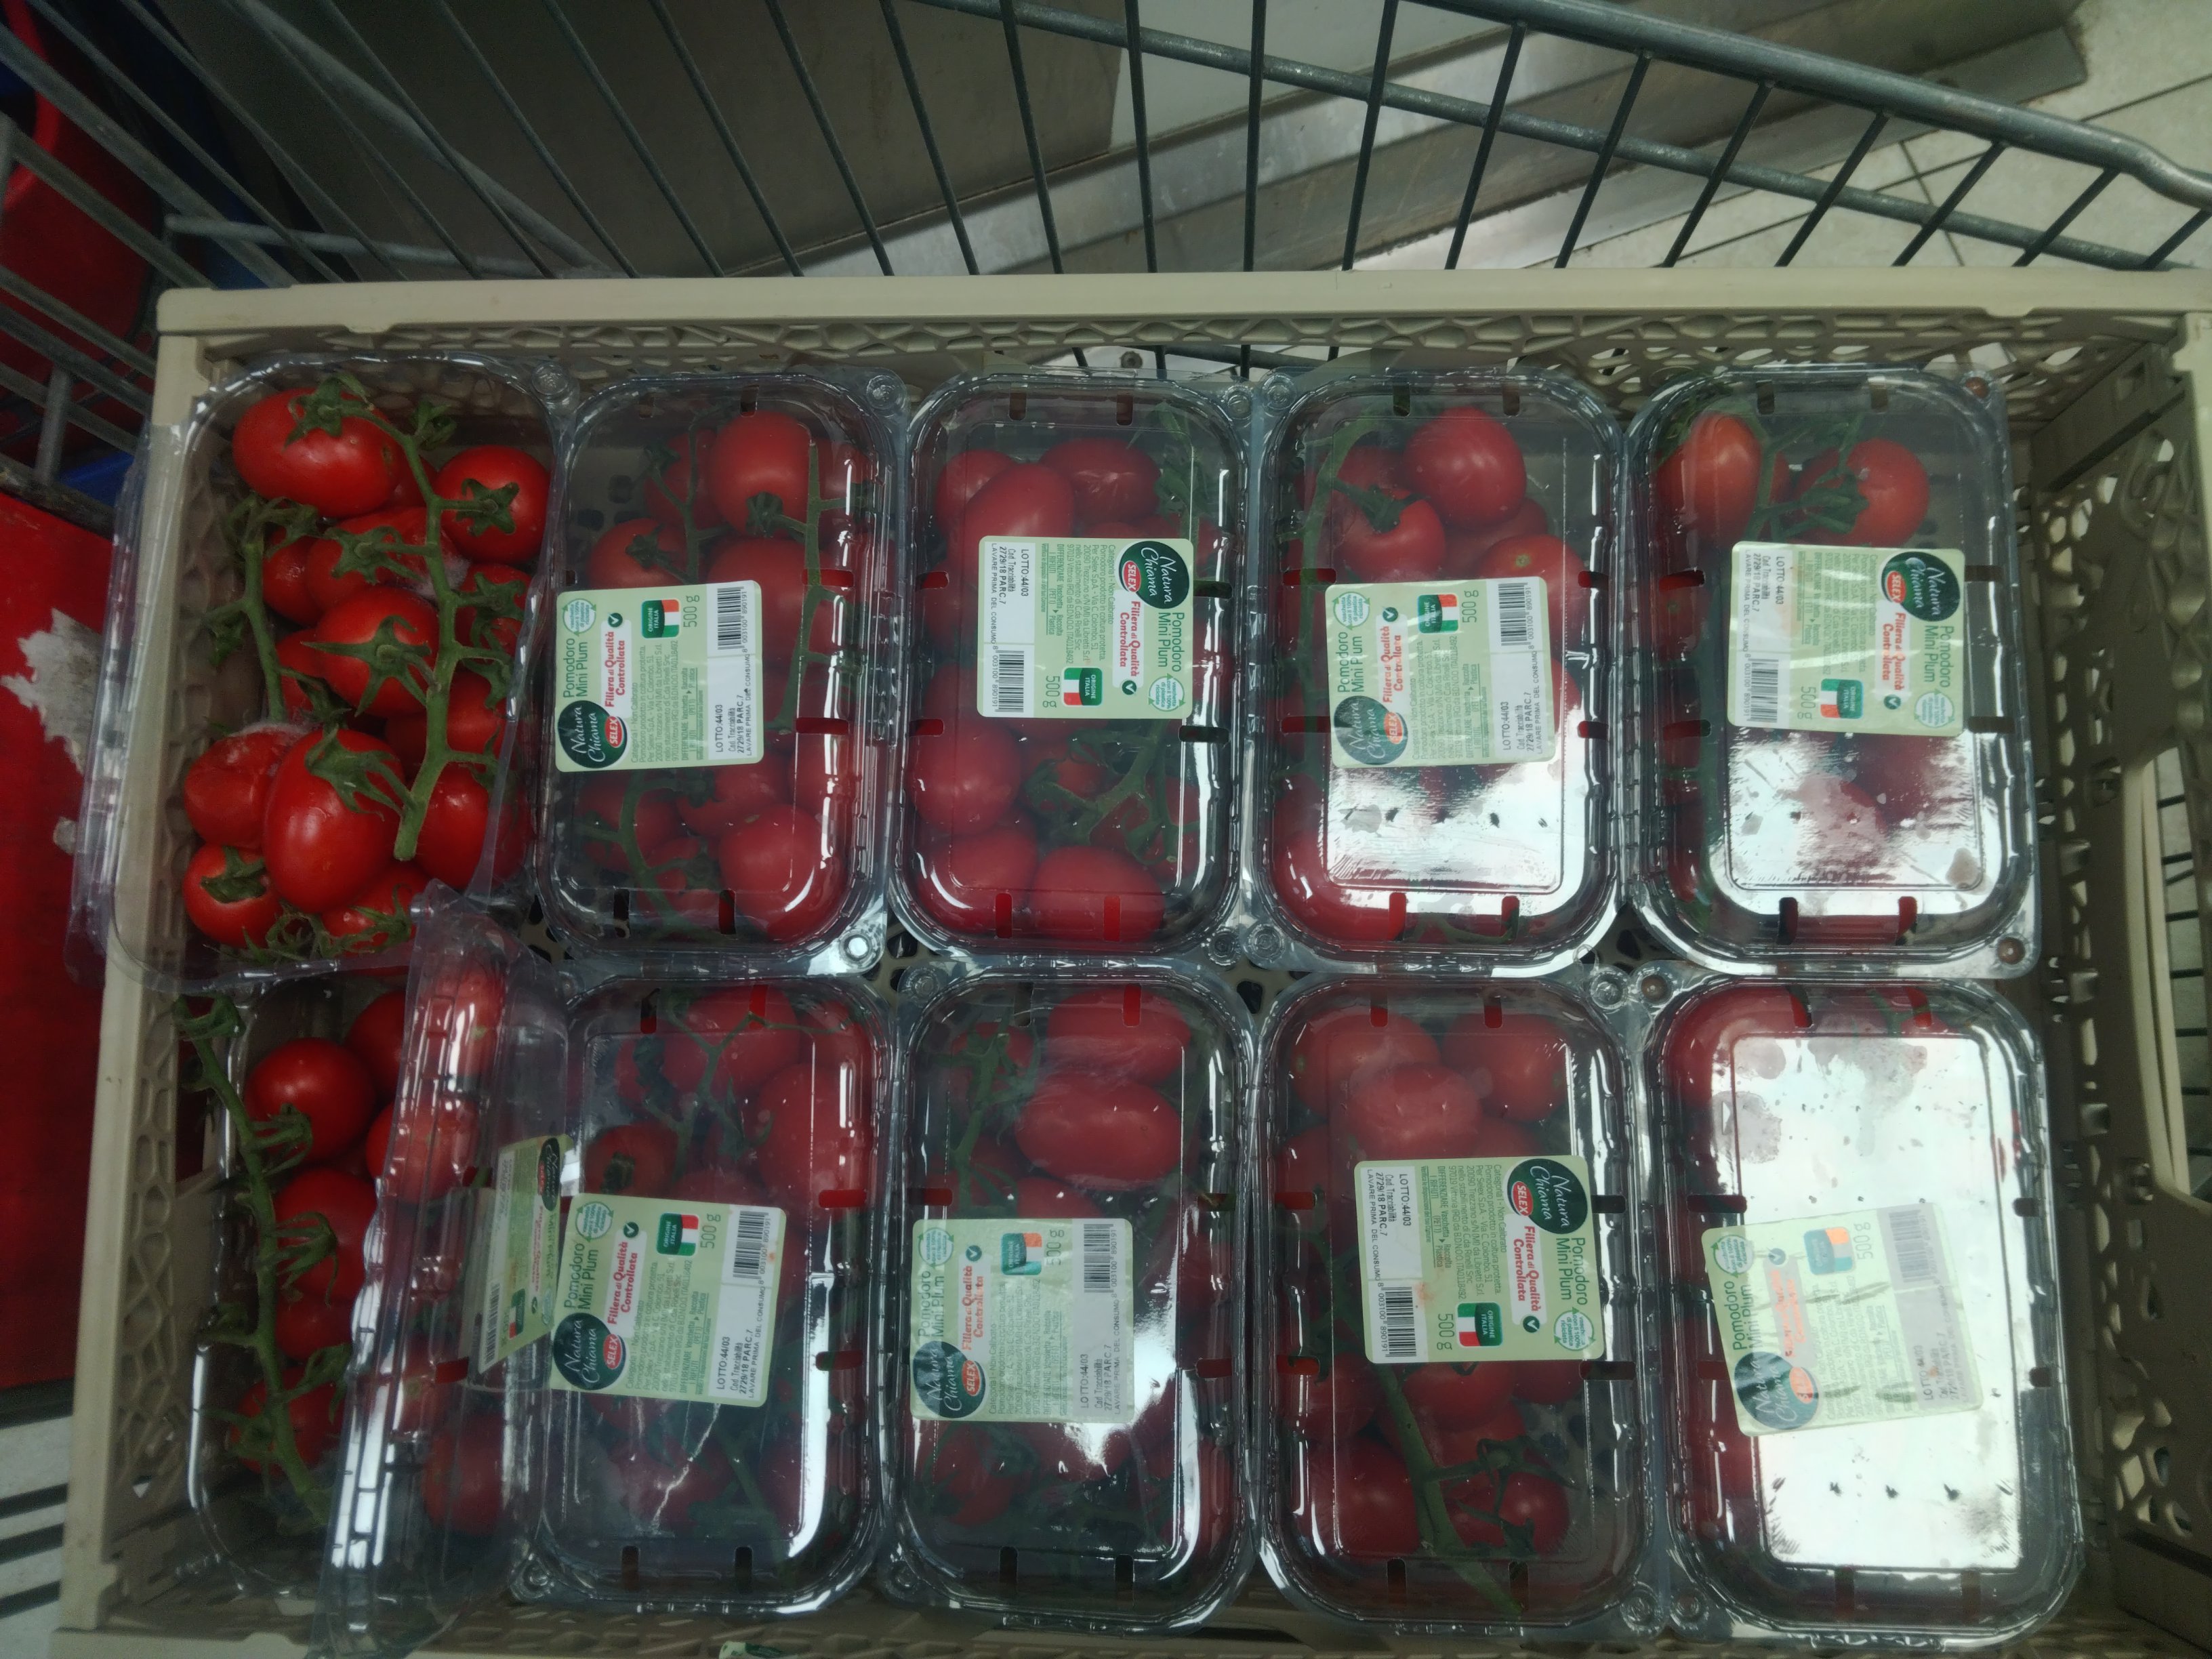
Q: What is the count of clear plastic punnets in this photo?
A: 10